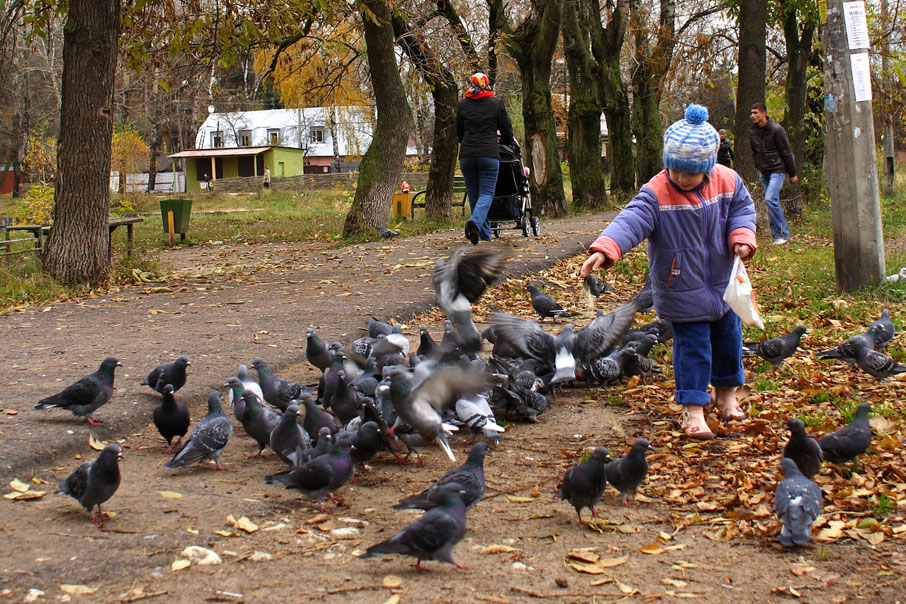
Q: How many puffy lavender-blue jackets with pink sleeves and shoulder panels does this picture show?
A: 1